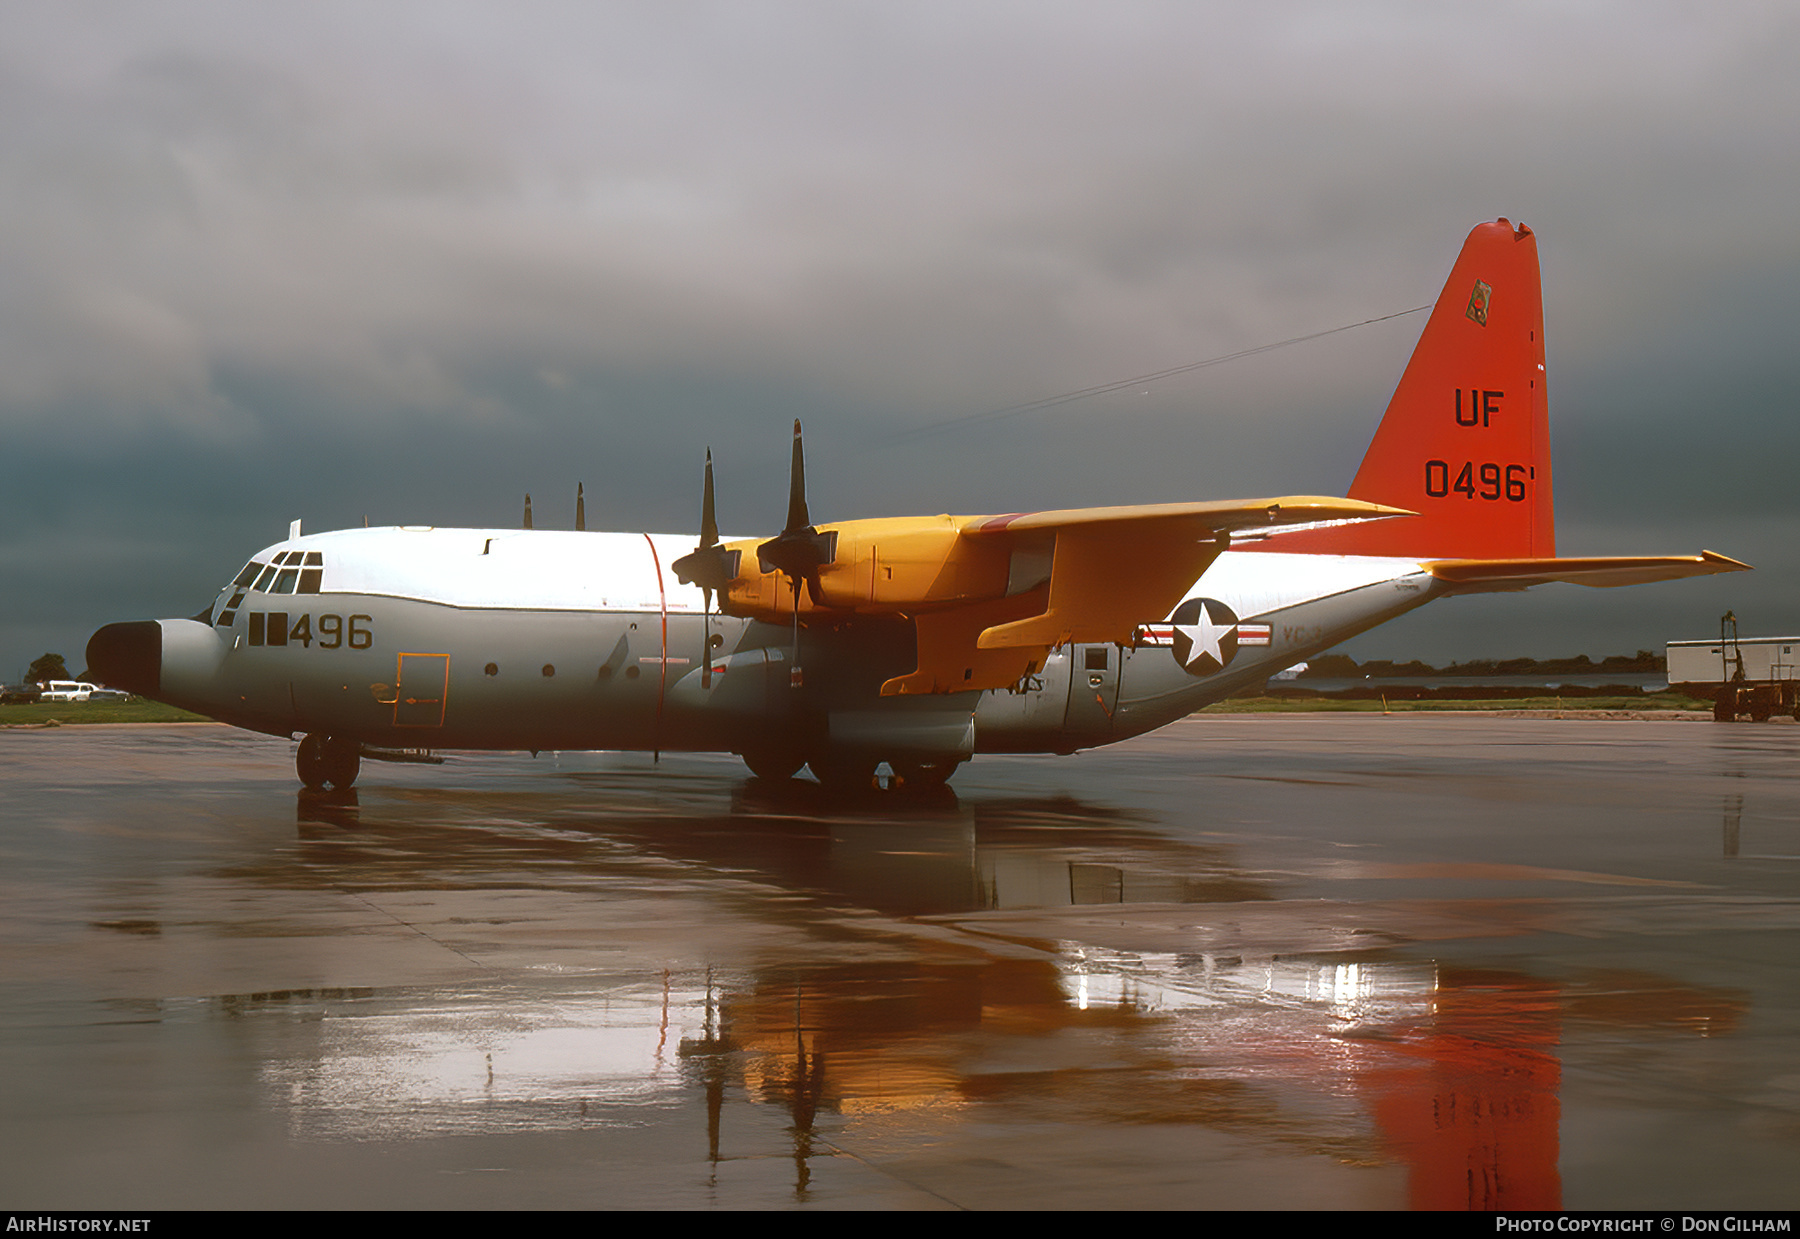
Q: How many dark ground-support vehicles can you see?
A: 1